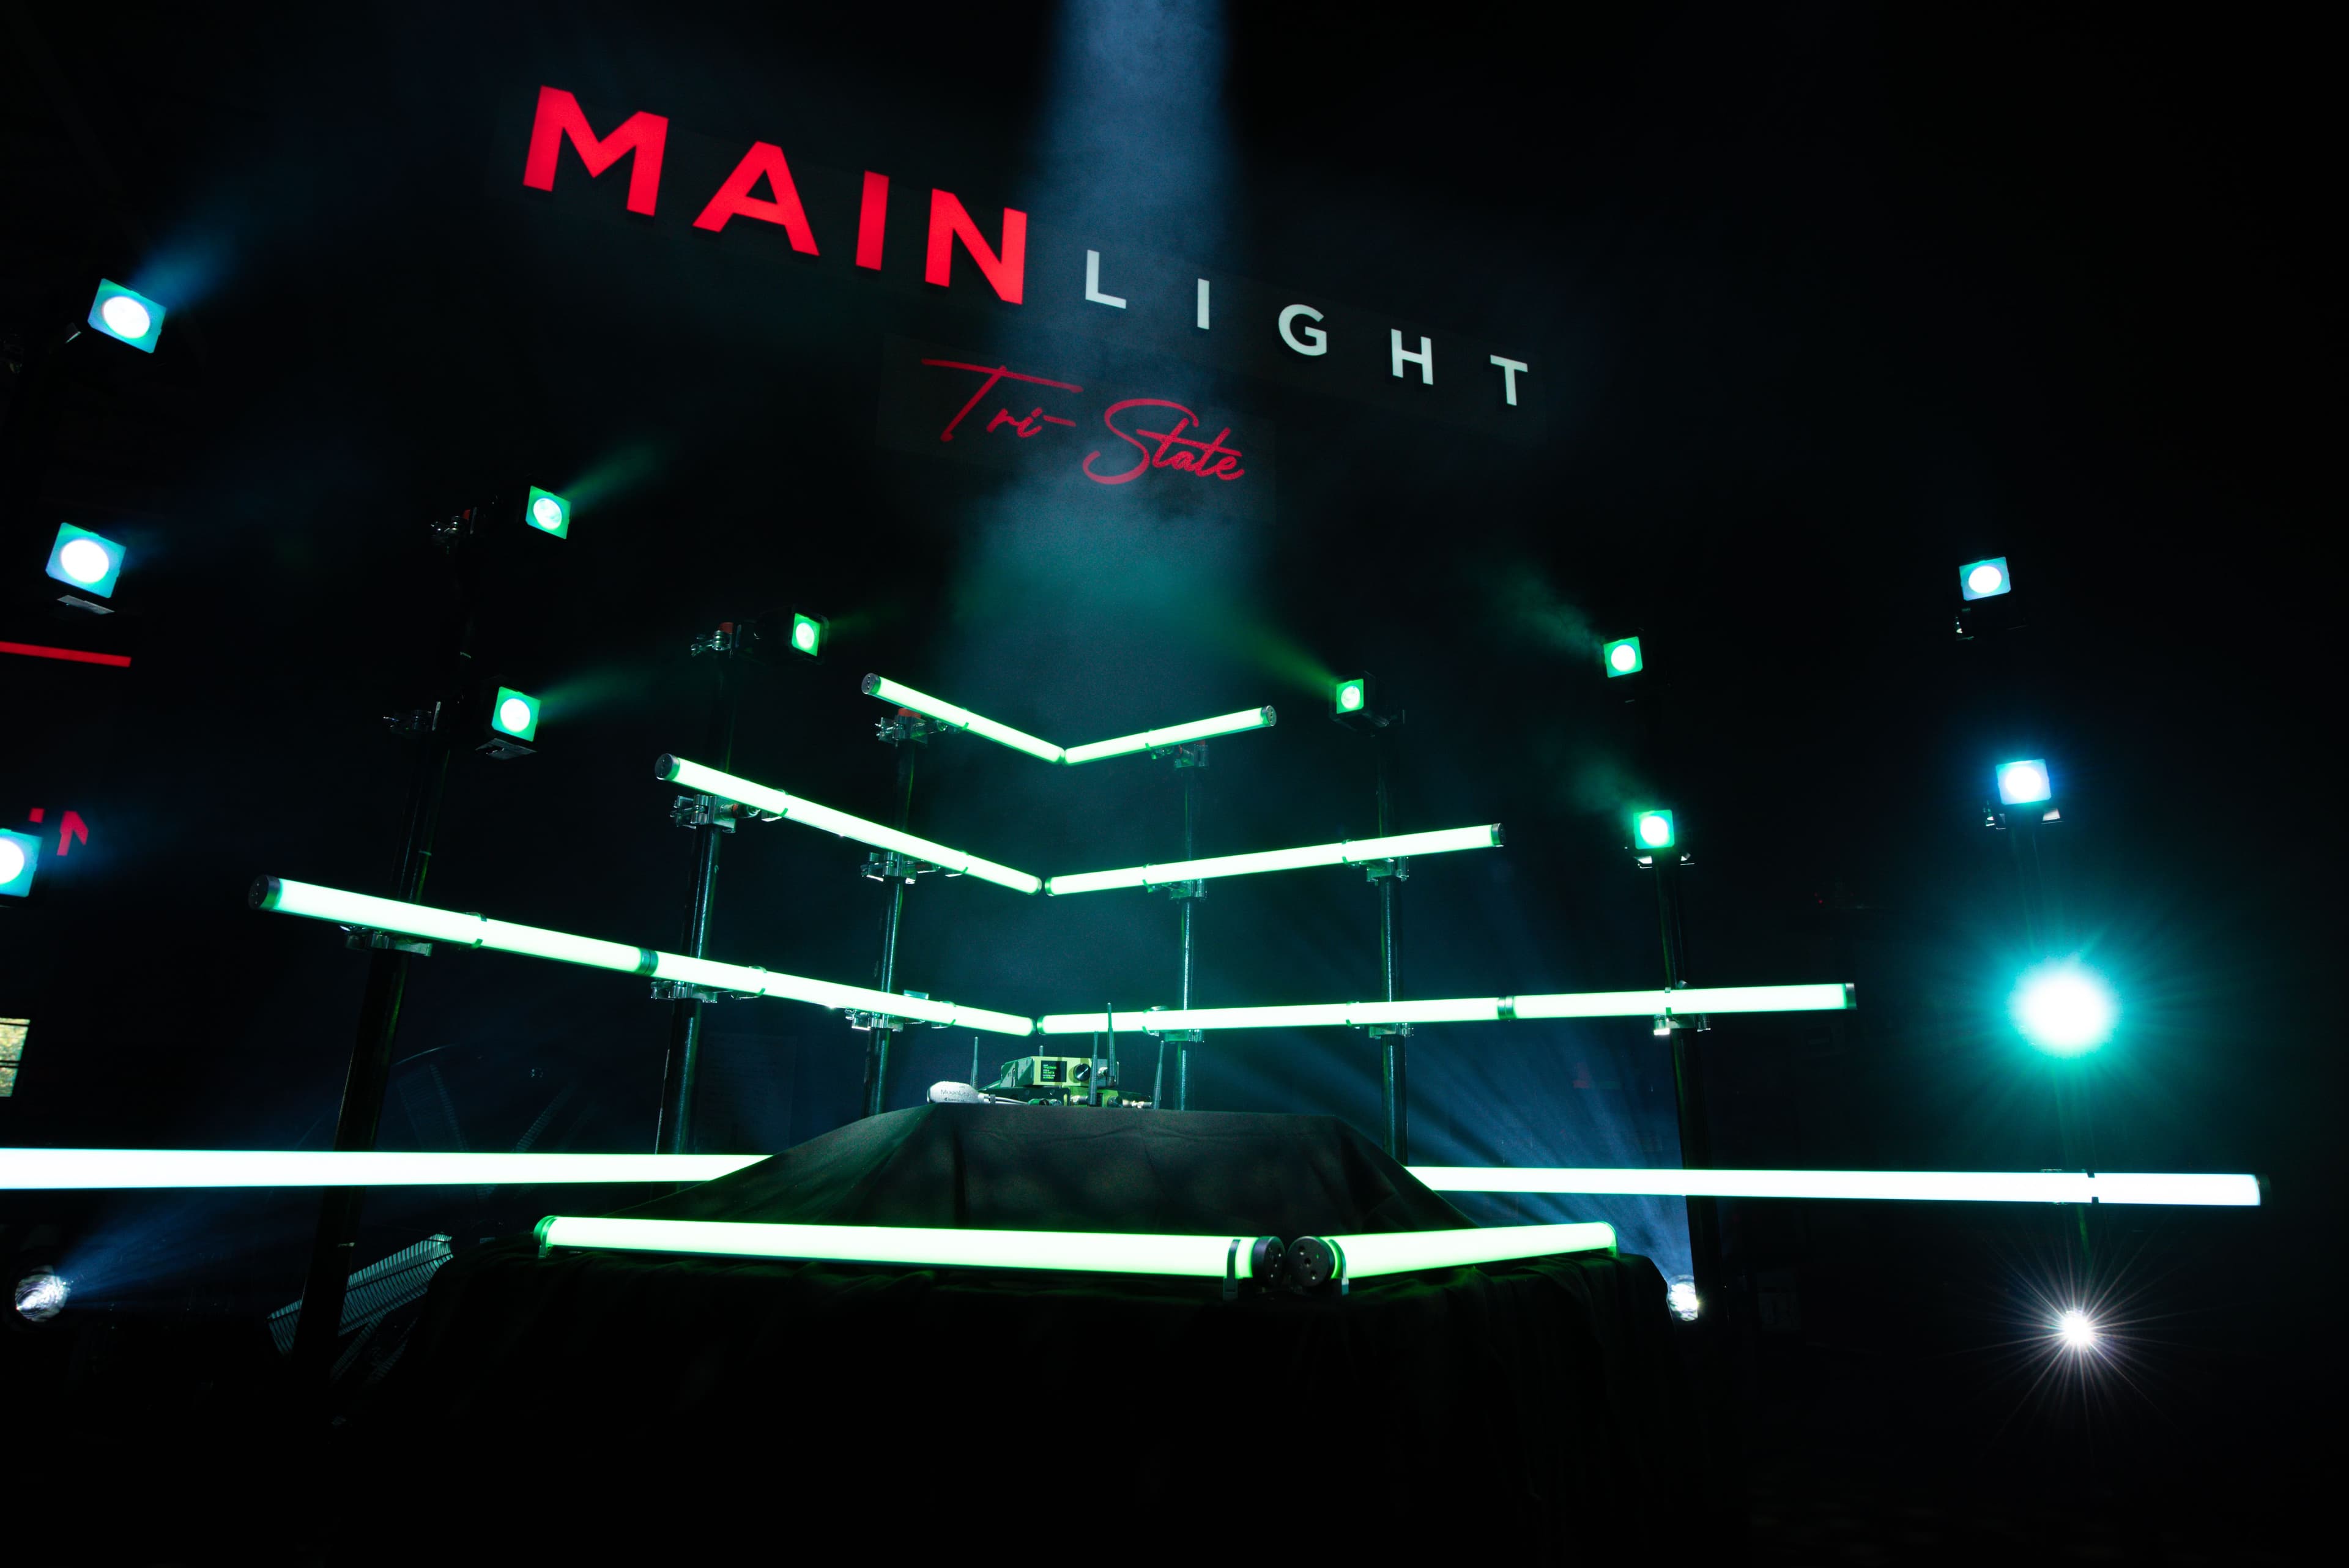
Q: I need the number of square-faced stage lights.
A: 11